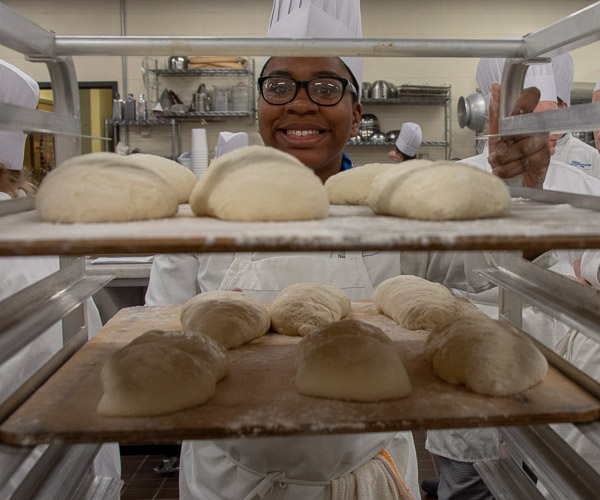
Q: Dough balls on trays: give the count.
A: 11